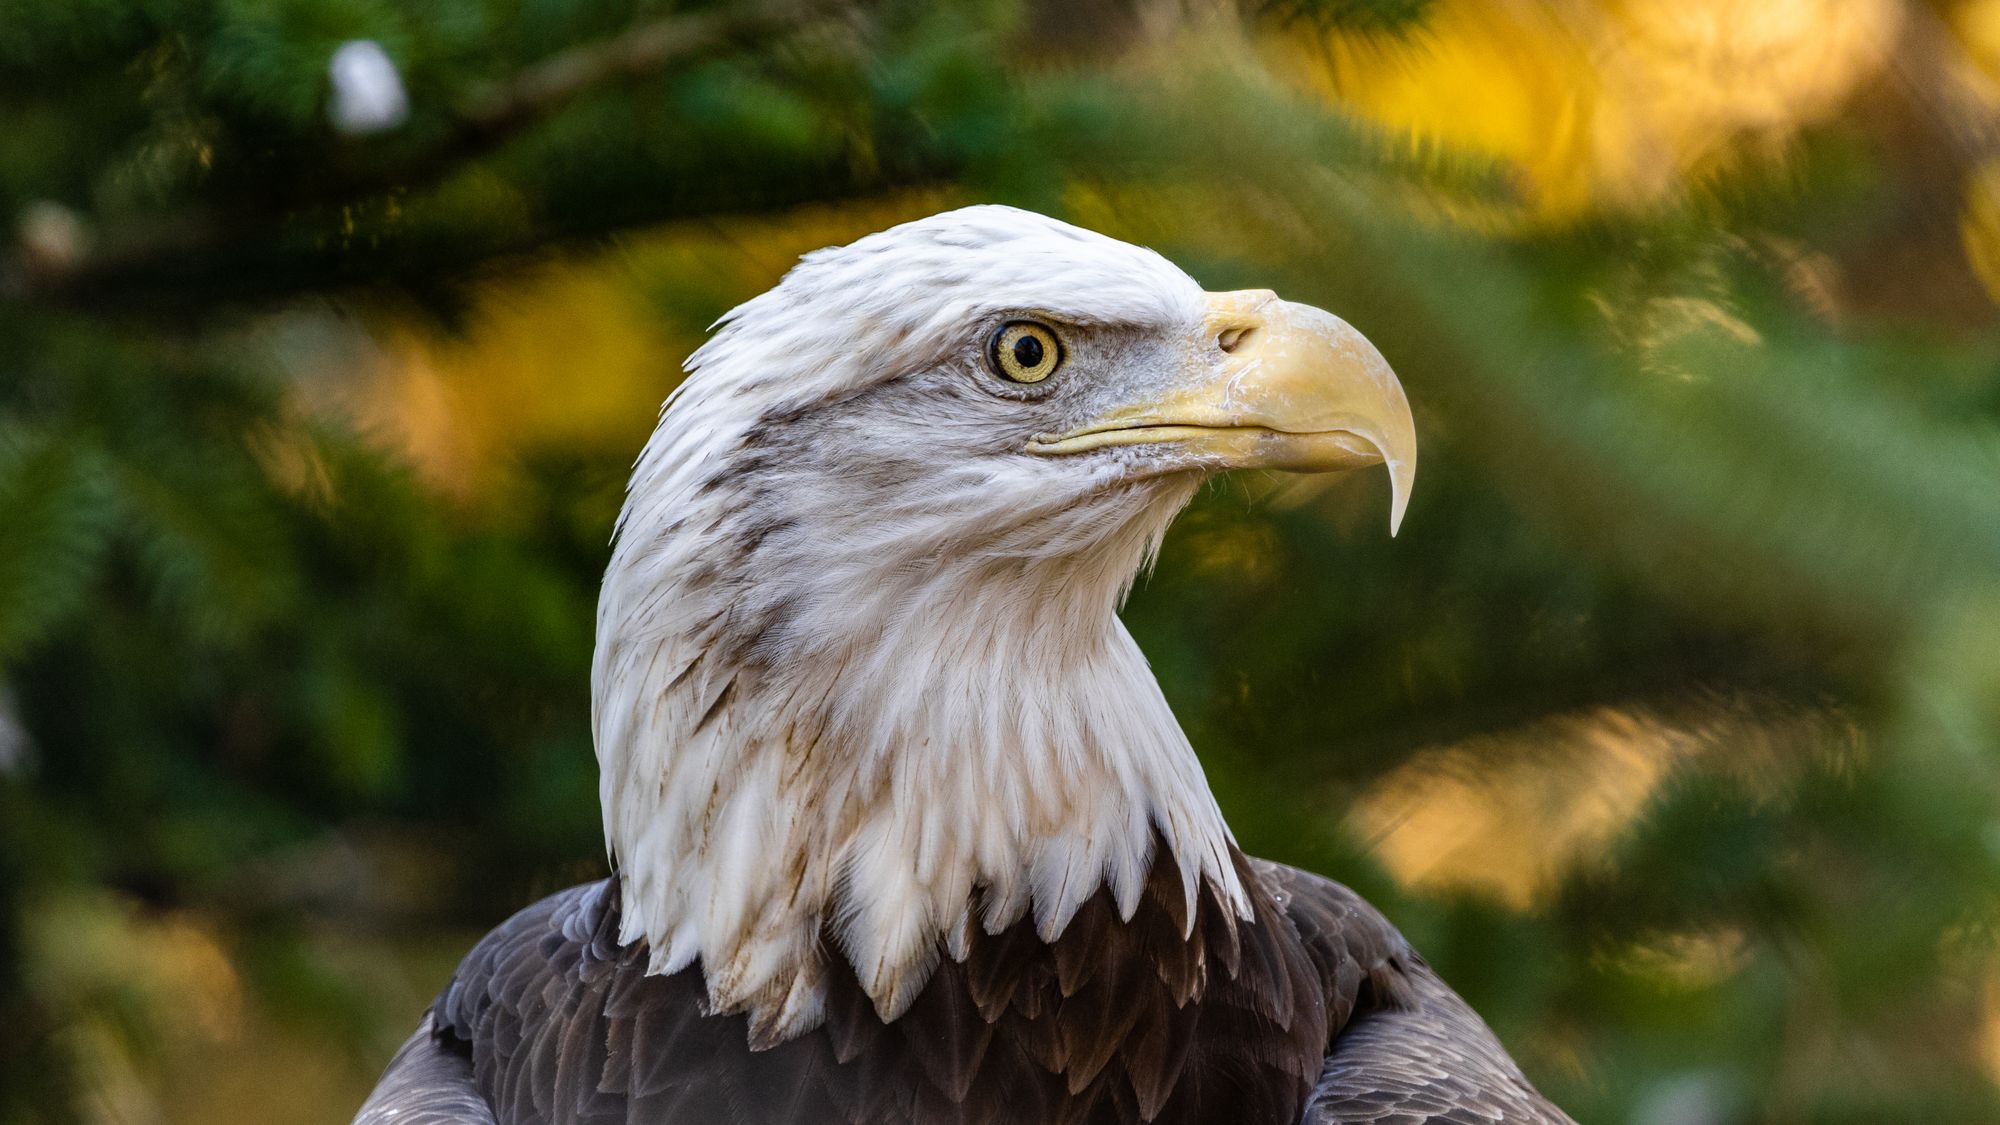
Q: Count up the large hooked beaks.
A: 1